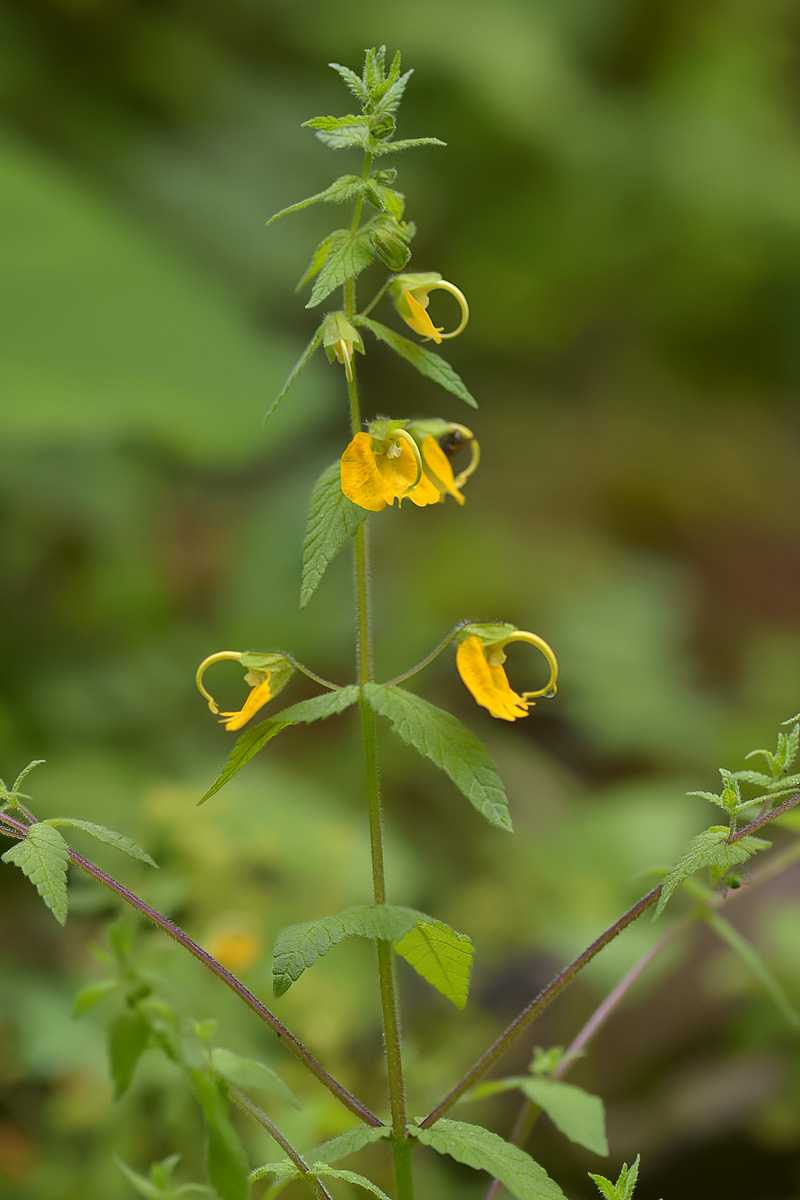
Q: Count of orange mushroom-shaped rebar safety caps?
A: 0